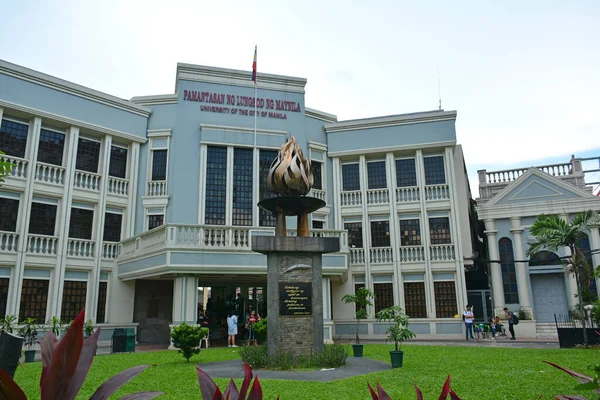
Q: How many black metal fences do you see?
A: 1